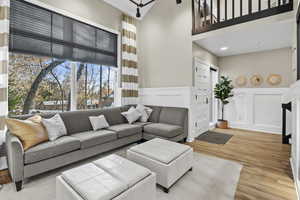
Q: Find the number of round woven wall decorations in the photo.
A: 3